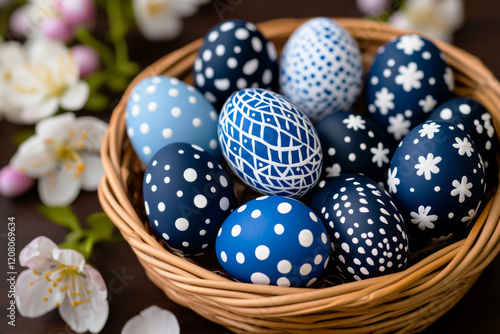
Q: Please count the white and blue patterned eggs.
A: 11